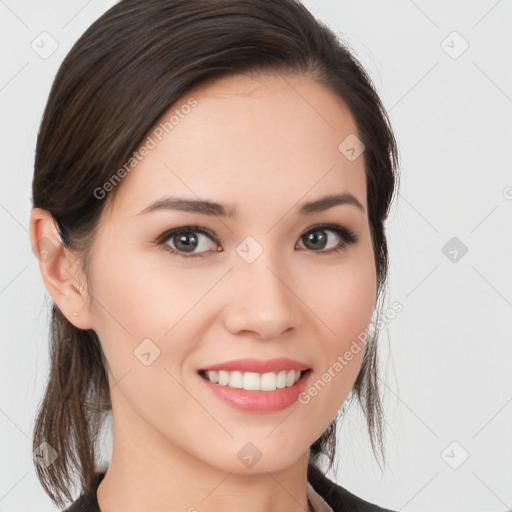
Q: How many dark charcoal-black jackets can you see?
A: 1